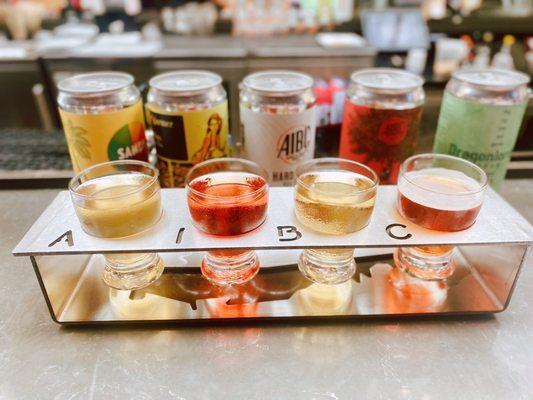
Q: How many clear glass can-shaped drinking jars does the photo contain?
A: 4